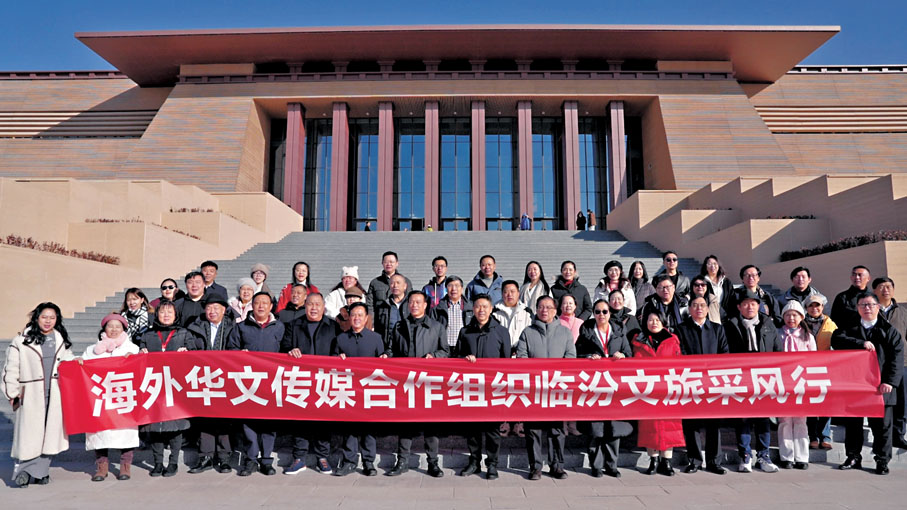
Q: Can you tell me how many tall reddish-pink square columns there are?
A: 8